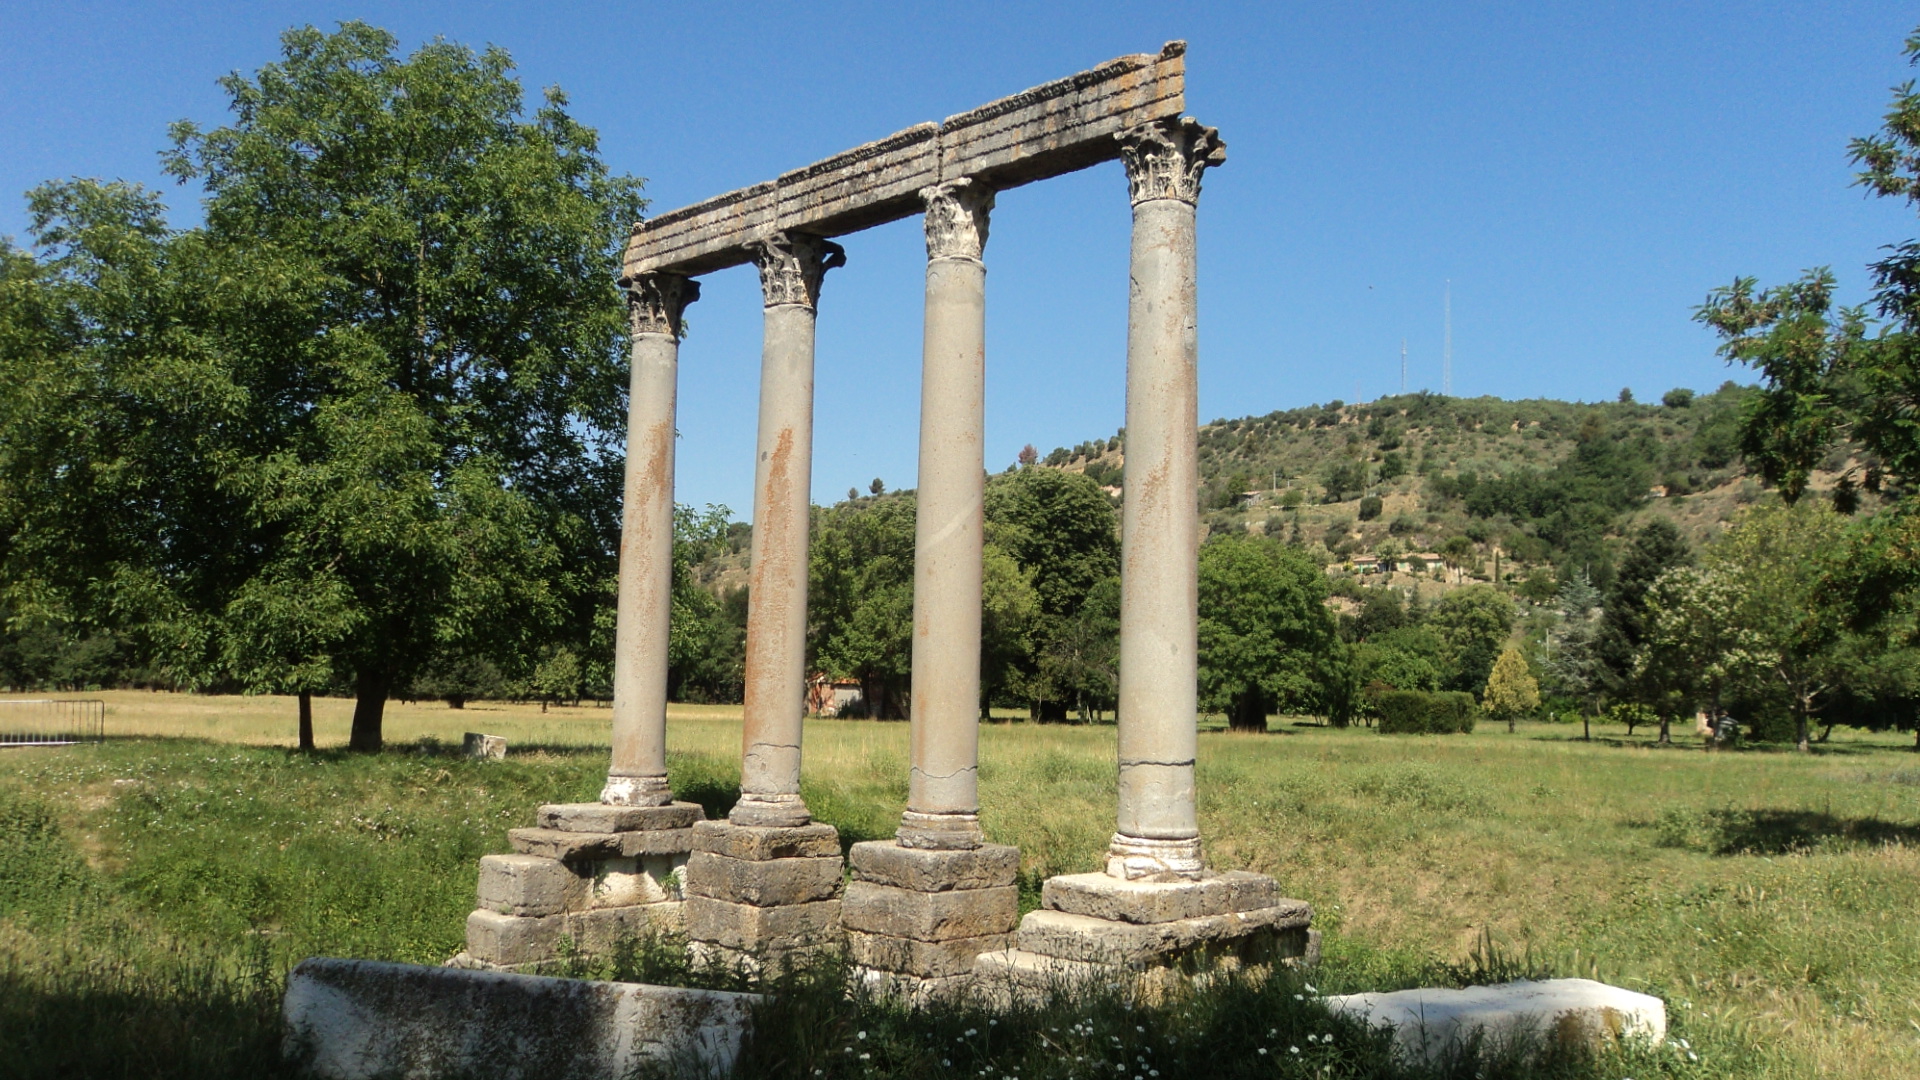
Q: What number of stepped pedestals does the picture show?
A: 2